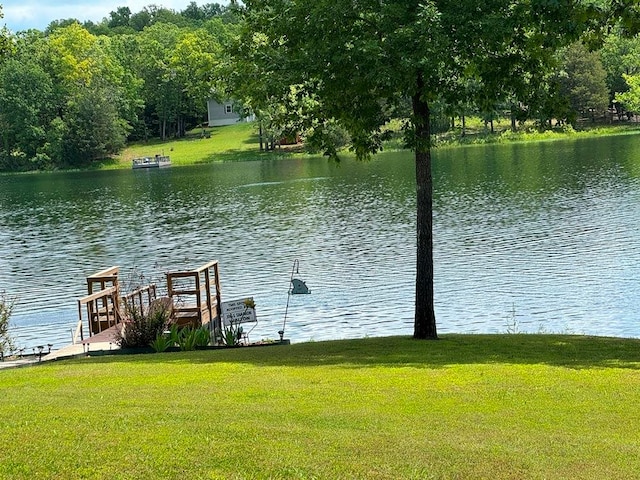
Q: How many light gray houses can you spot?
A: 1